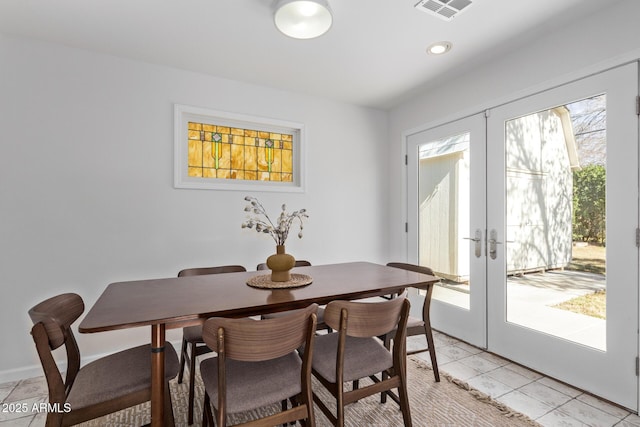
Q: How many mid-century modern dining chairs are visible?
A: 6